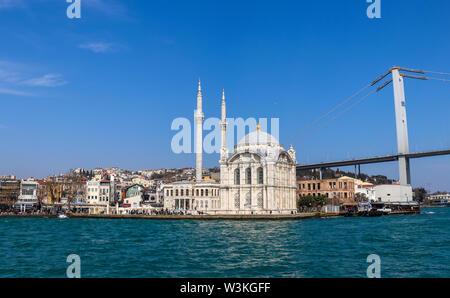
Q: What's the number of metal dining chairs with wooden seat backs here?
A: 0